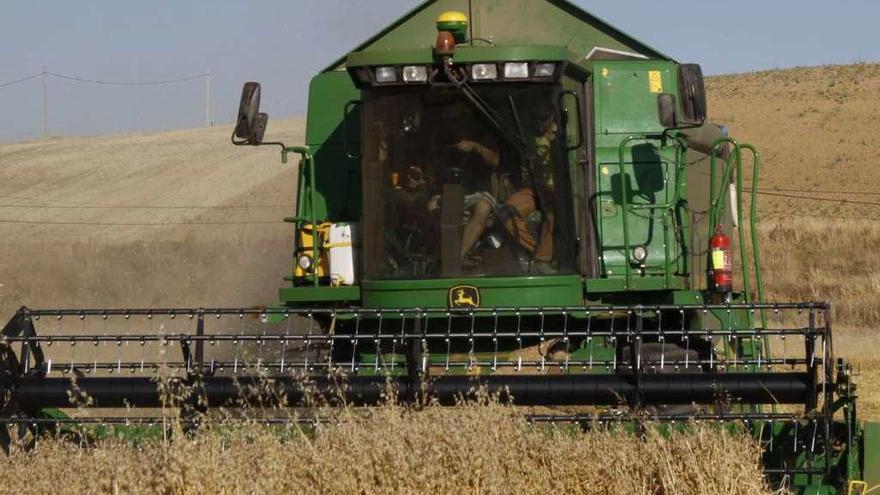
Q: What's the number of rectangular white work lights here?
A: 5